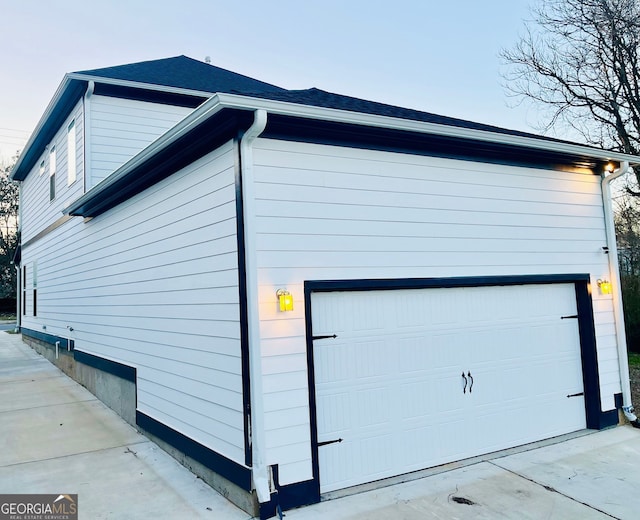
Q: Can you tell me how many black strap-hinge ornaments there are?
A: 4